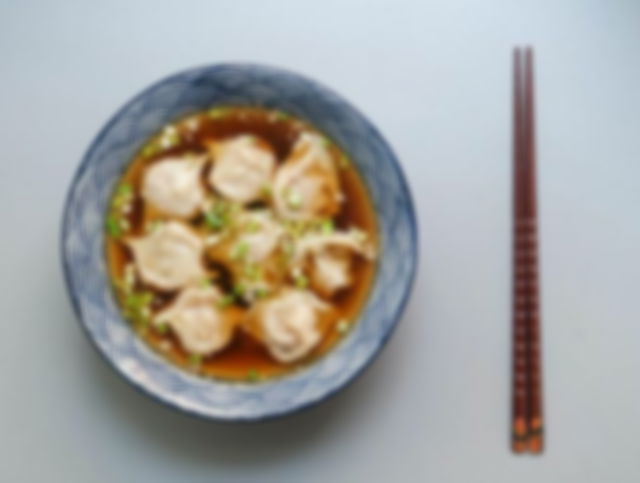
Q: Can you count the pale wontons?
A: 8